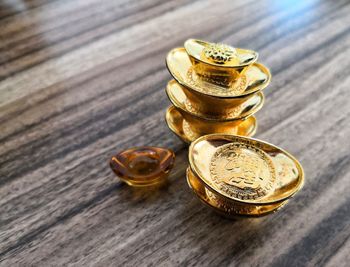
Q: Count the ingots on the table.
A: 7